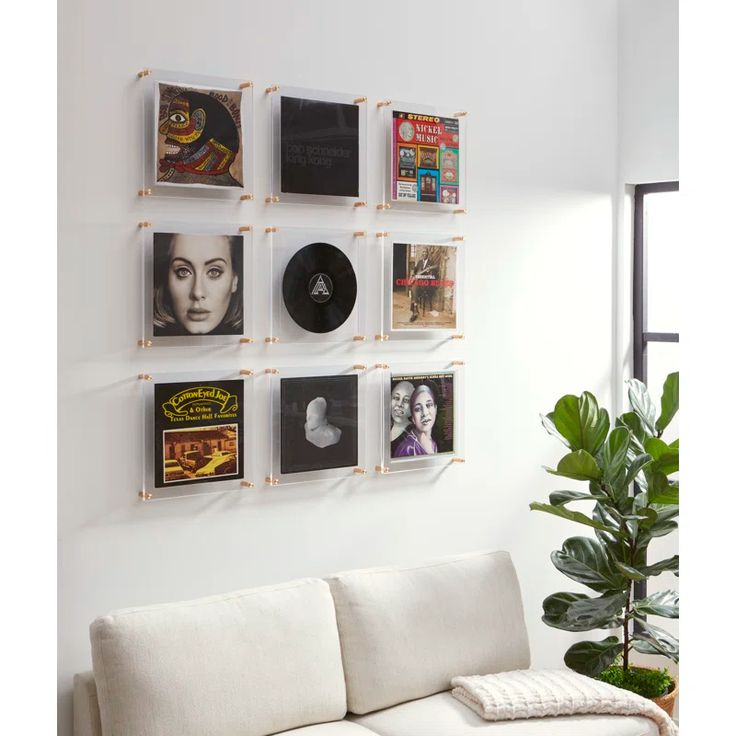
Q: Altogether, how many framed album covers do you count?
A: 8